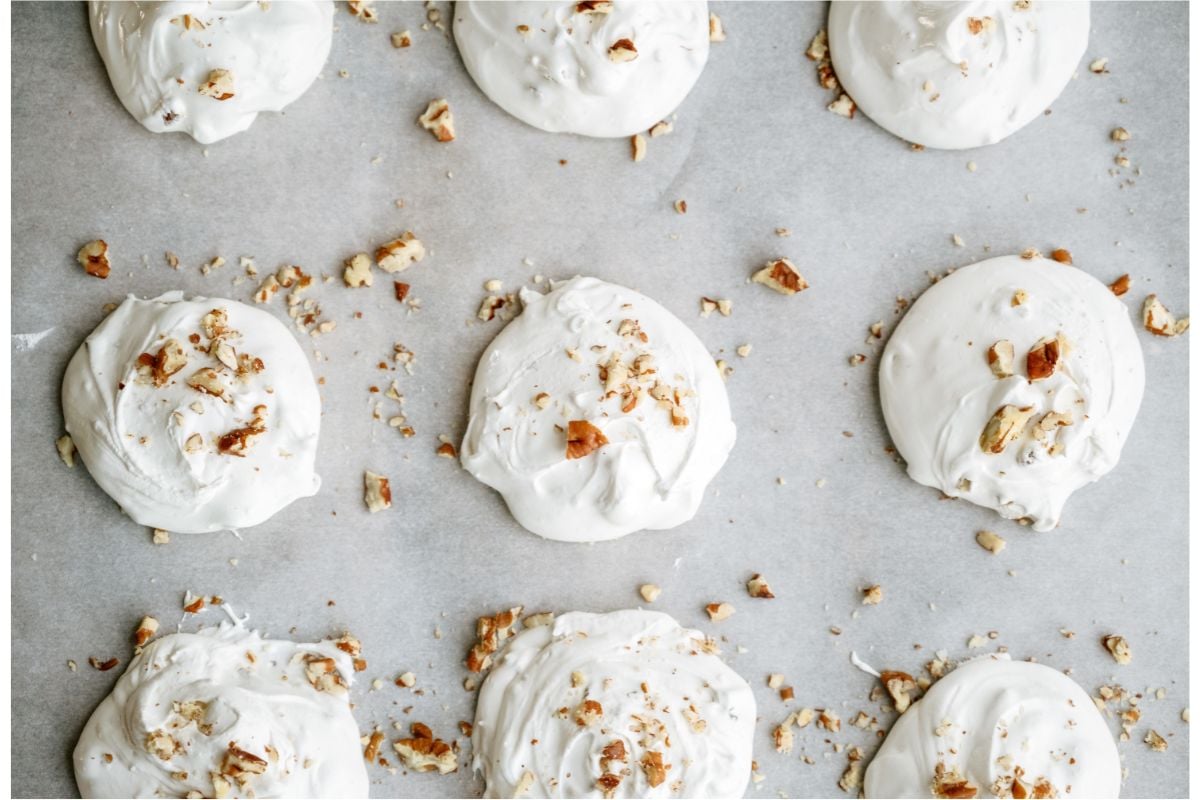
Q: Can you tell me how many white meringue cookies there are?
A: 9